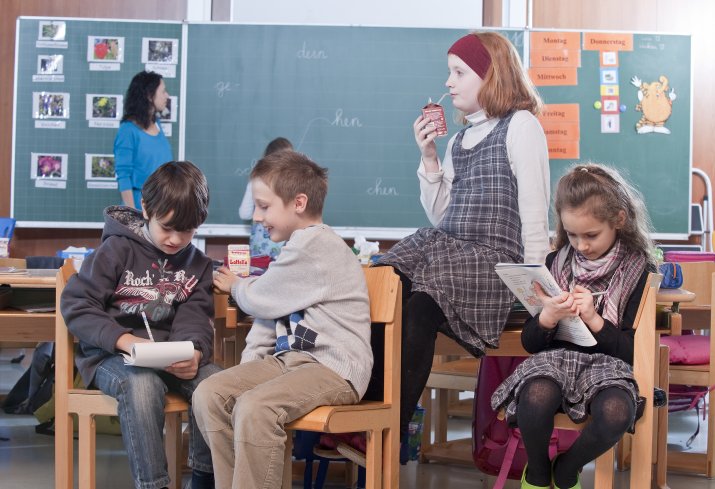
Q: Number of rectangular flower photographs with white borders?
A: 9